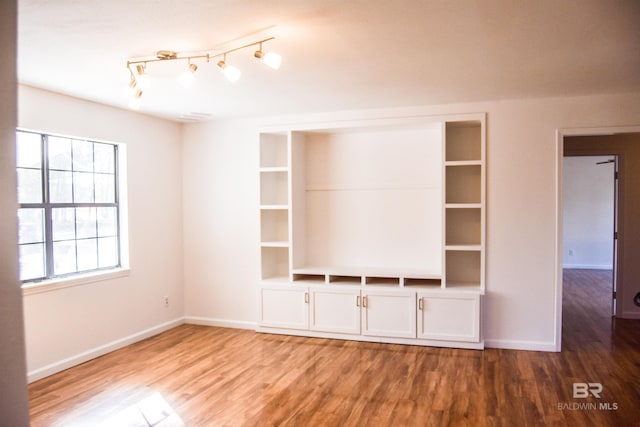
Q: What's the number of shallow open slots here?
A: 4